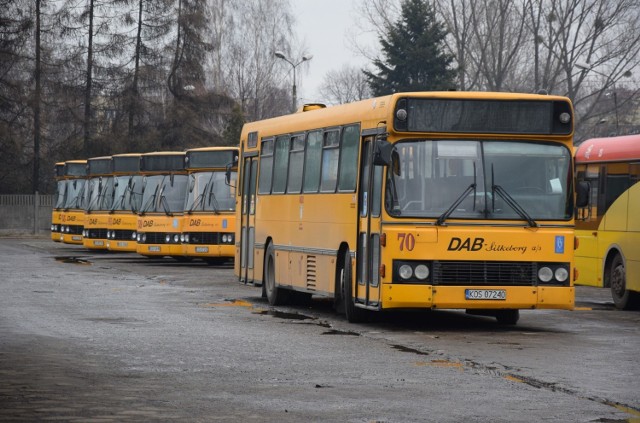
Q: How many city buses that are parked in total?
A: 8